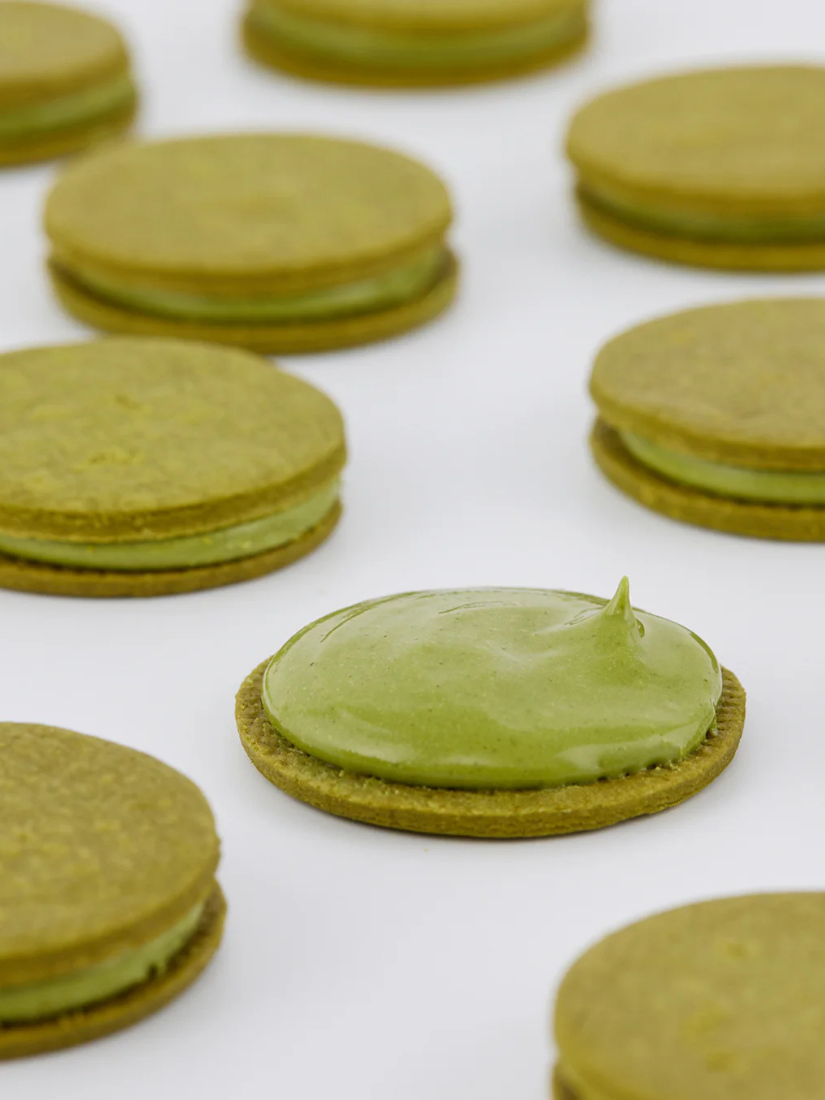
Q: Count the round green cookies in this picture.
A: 9